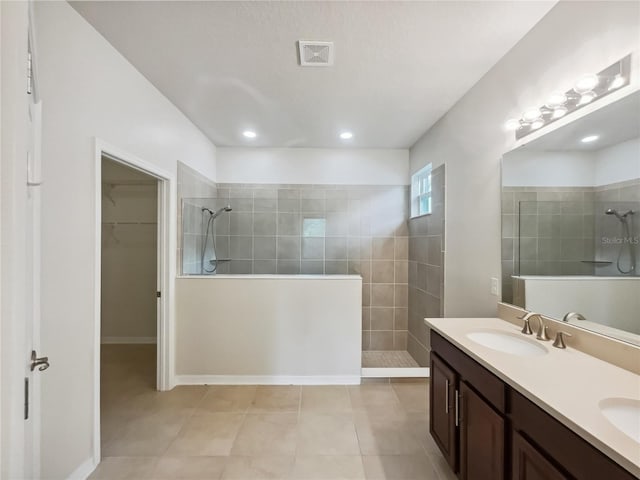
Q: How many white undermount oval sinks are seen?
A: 2